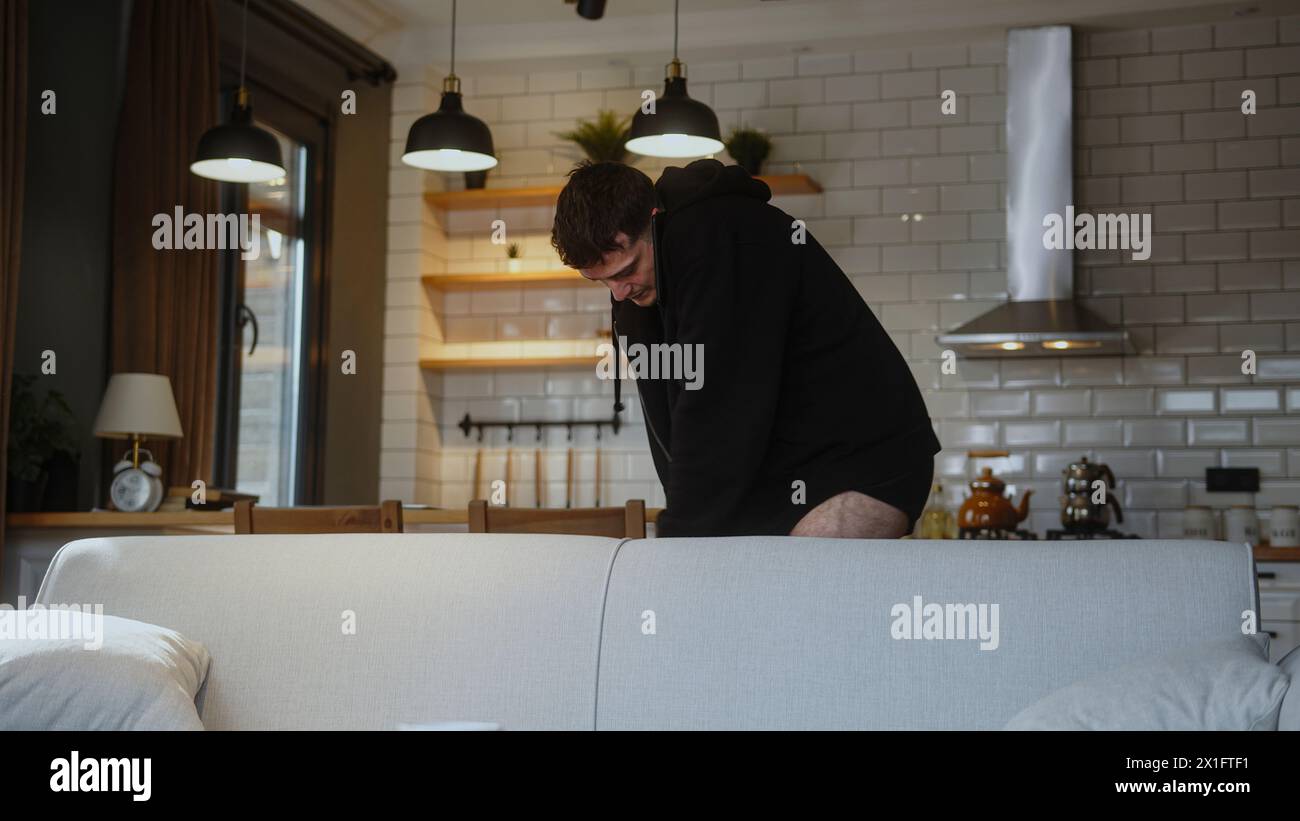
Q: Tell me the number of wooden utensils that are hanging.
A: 5